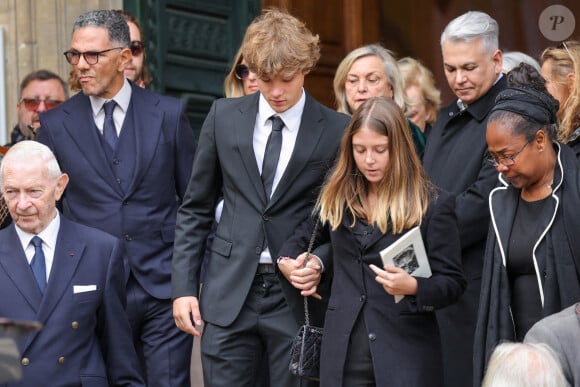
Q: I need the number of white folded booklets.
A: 1